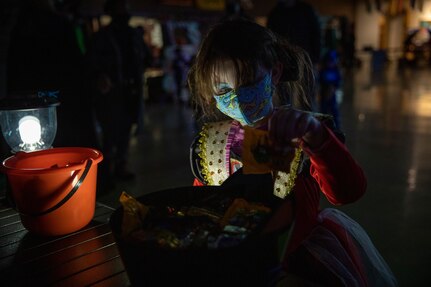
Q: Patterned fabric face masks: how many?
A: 1